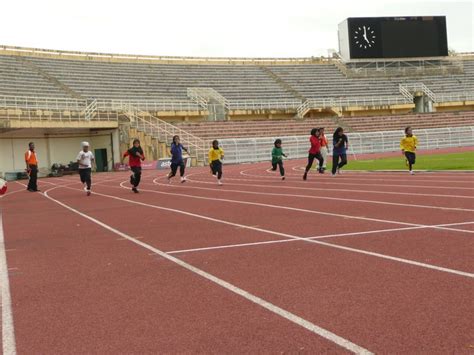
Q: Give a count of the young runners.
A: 8